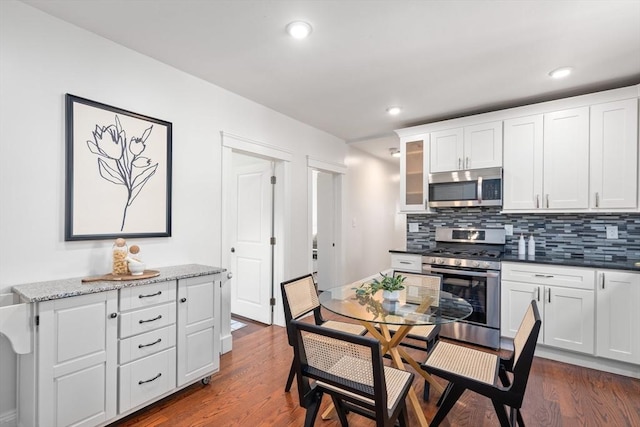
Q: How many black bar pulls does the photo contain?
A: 4